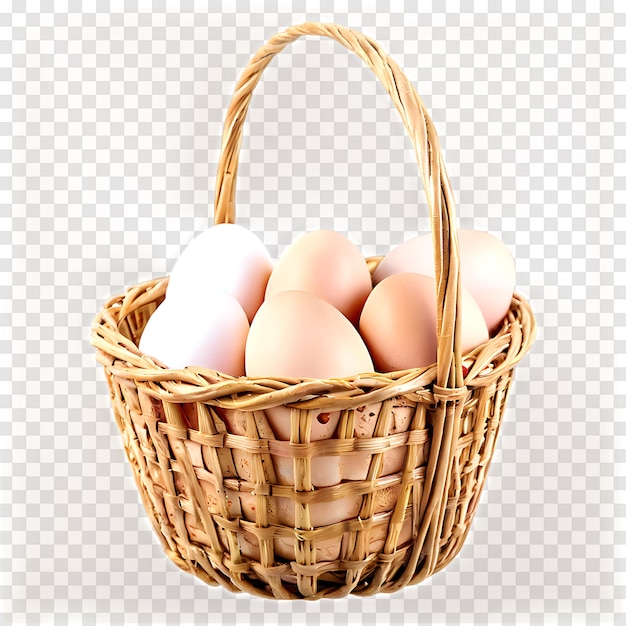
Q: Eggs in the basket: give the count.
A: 6